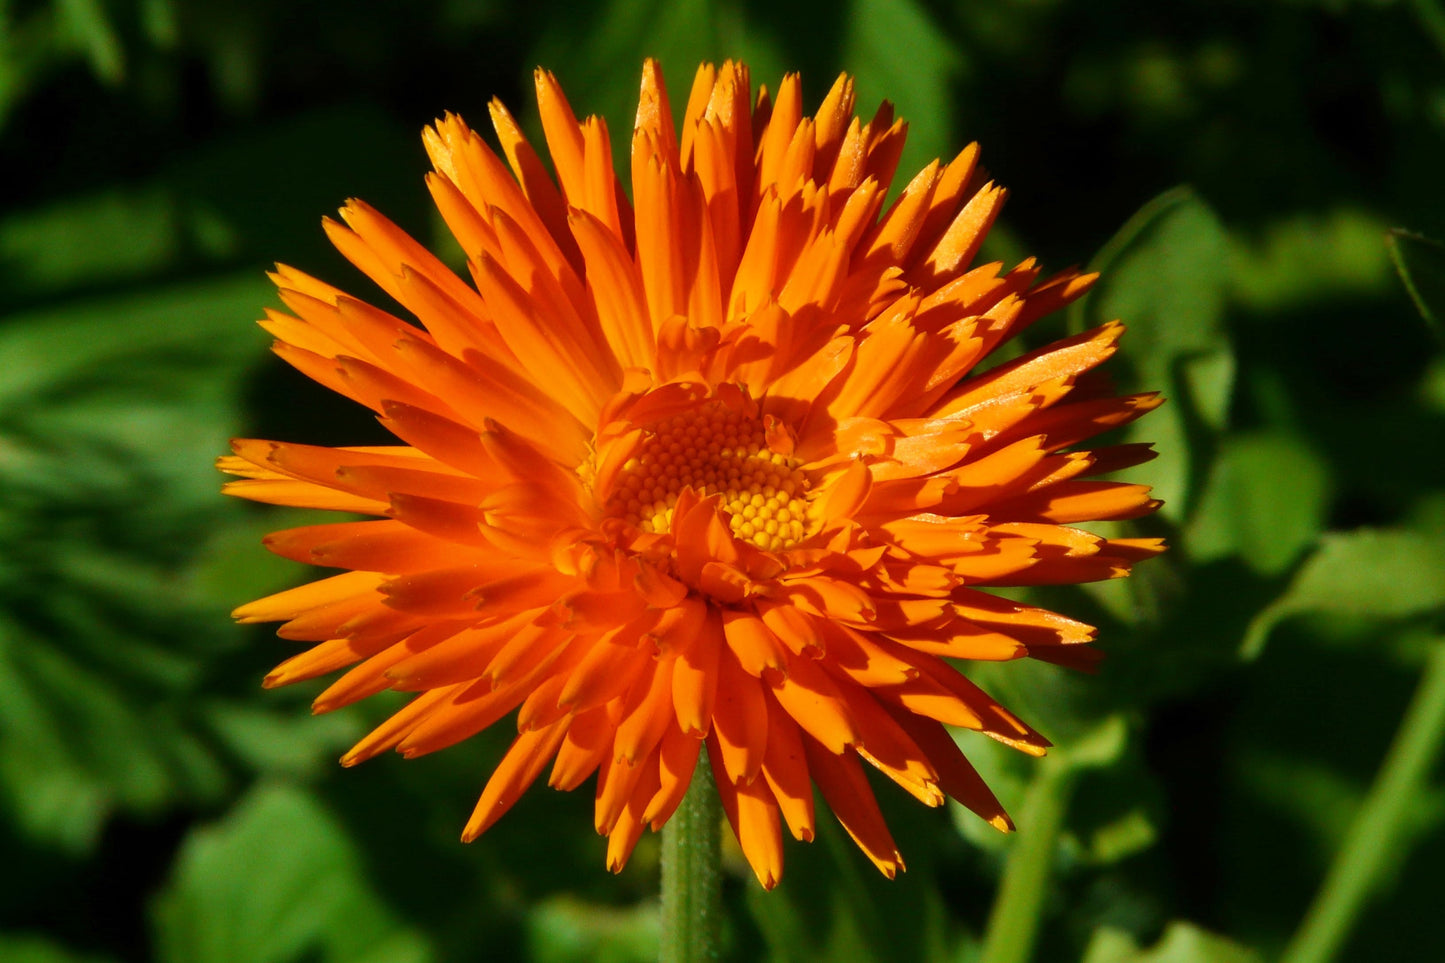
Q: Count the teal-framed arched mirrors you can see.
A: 0